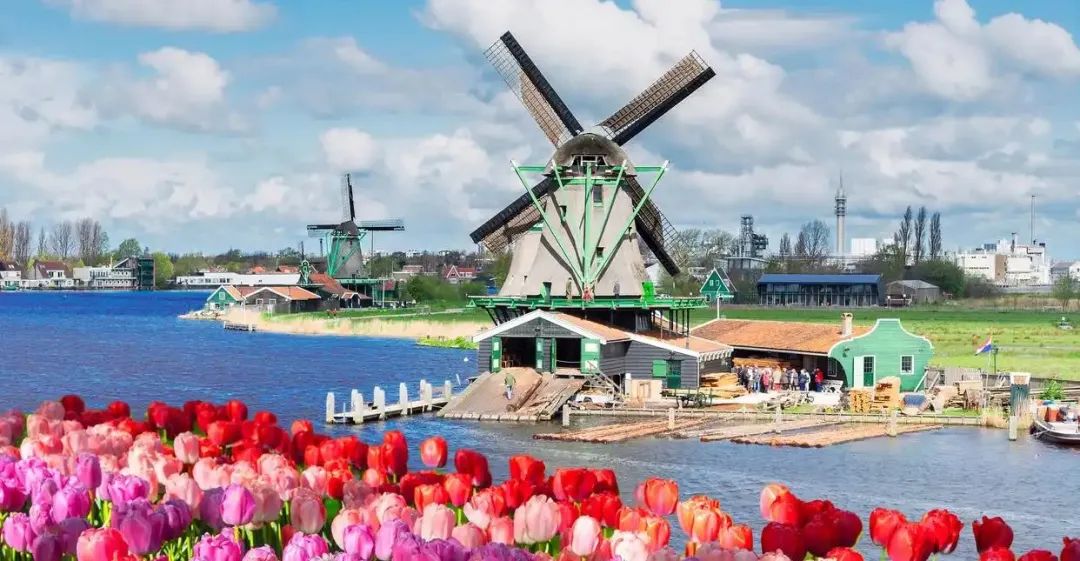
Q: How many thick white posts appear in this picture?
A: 9